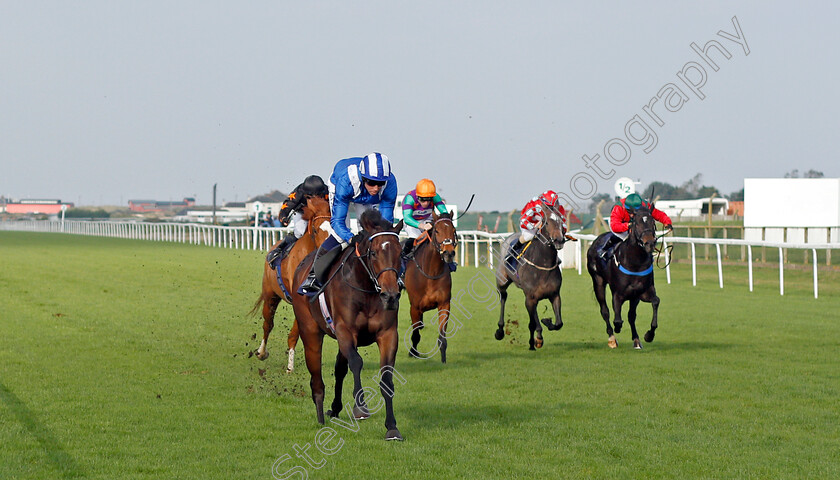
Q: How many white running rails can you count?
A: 1